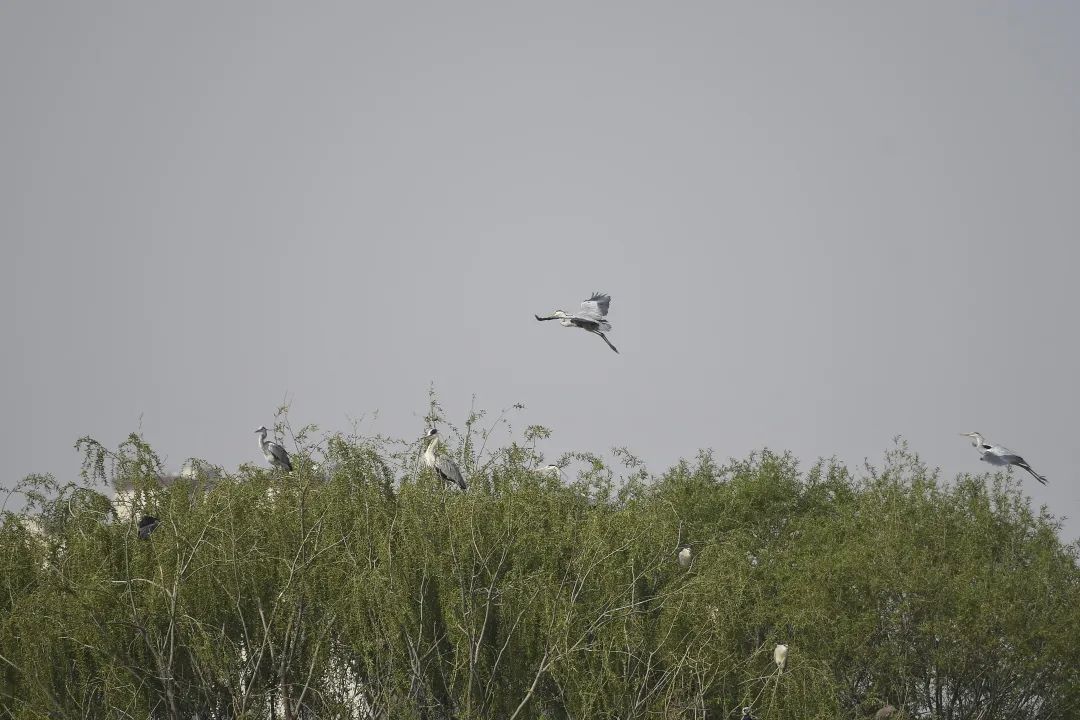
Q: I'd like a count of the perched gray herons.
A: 2